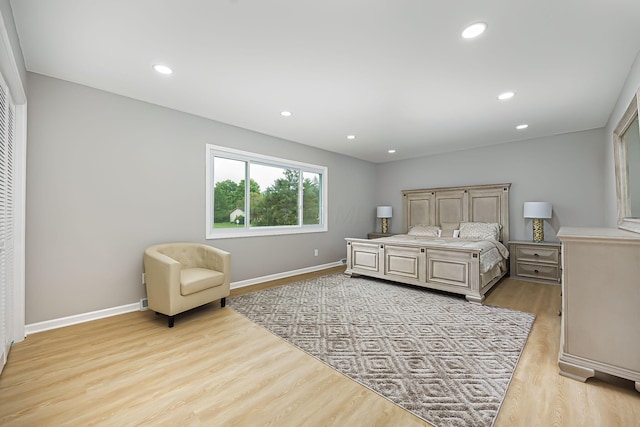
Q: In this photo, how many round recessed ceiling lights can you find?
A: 7